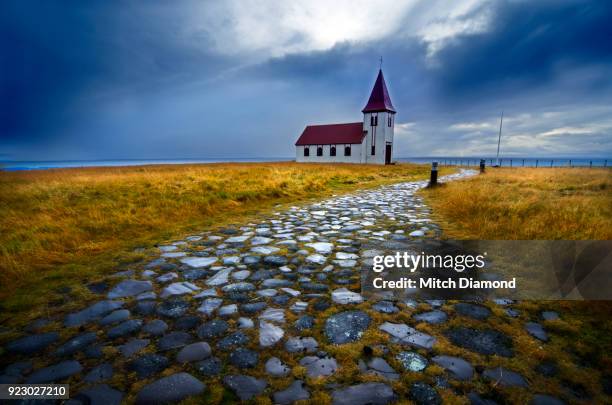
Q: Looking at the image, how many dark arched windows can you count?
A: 4